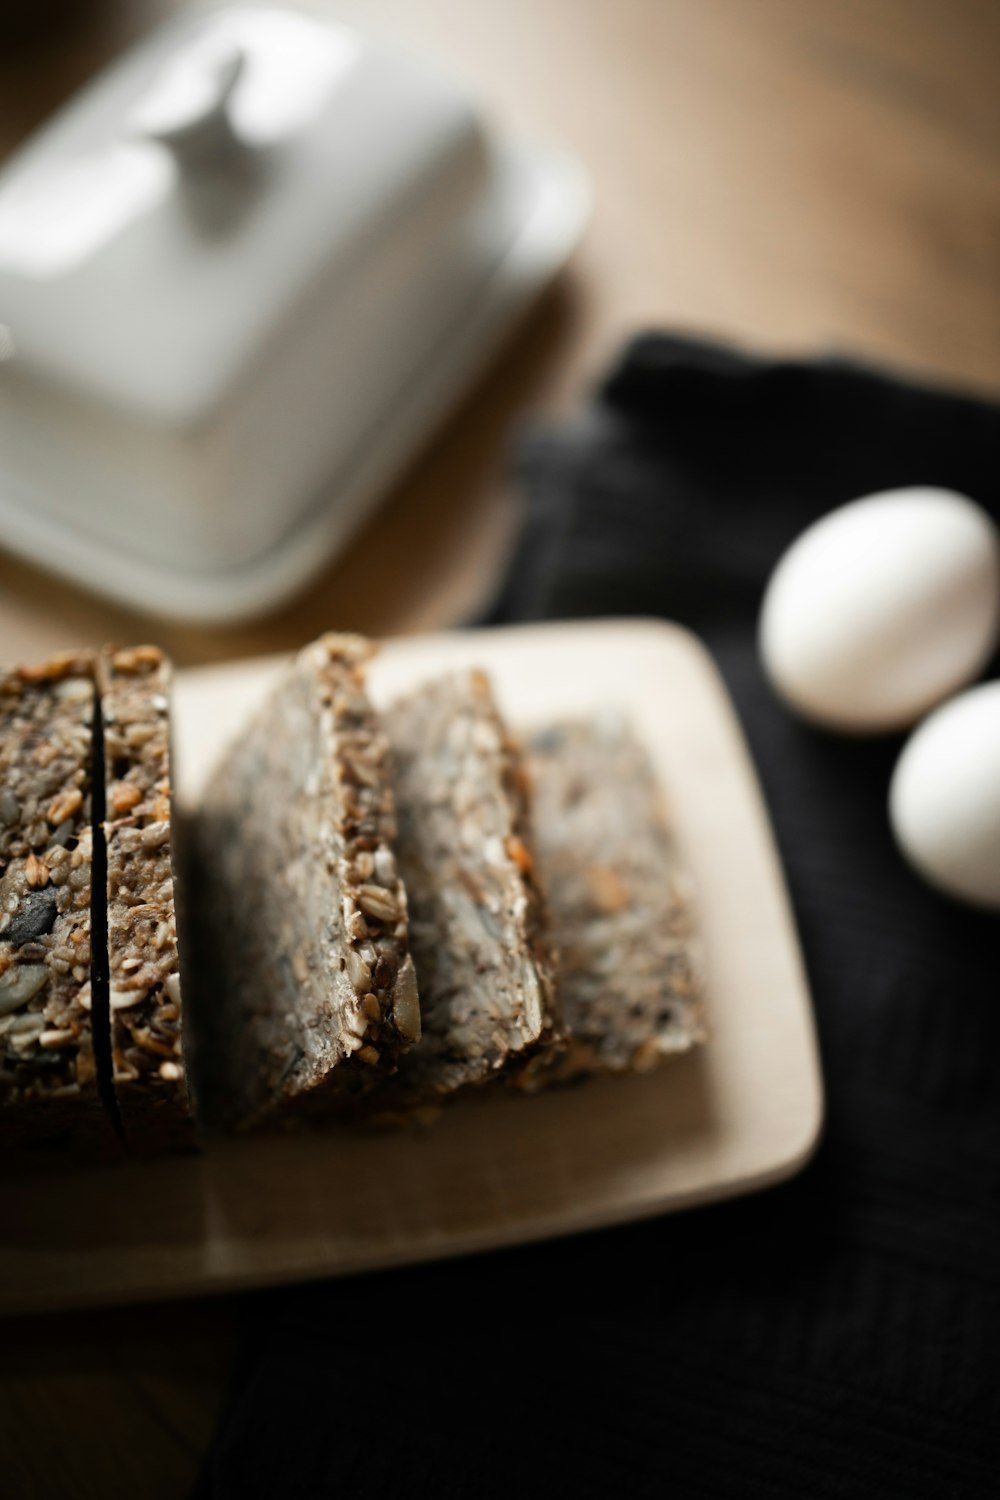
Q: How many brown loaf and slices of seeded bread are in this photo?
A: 5